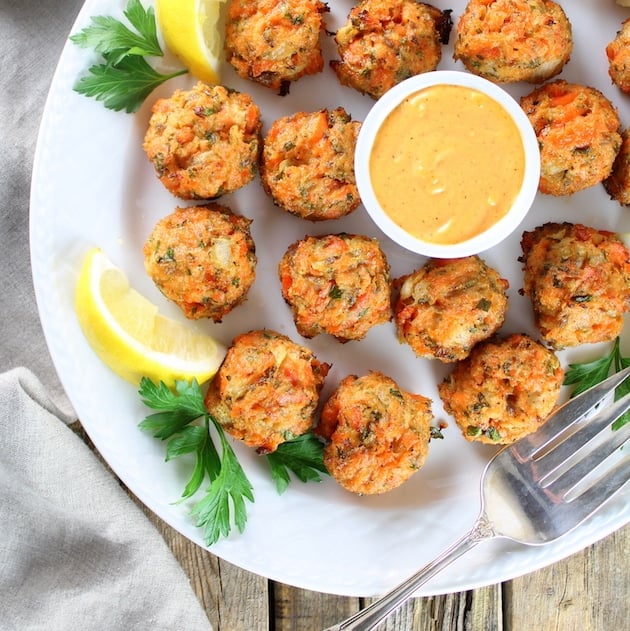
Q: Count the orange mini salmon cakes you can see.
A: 15